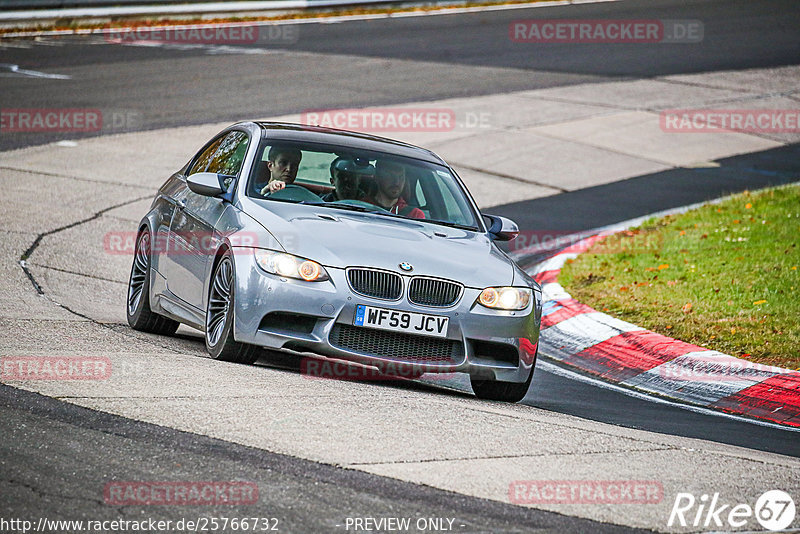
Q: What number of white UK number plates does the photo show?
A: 1